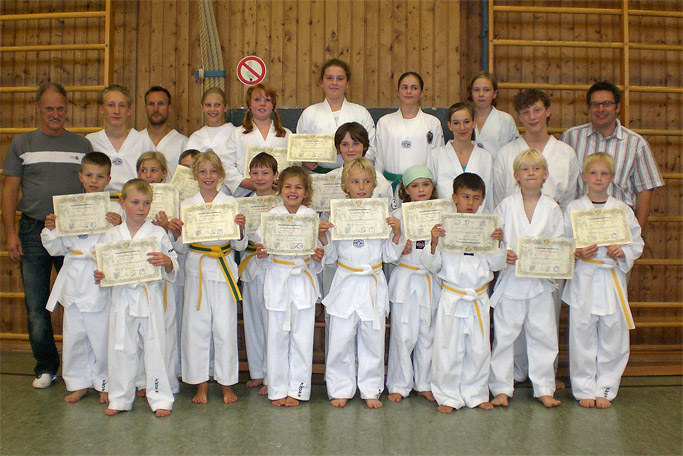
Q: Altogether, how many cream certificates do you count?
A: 15